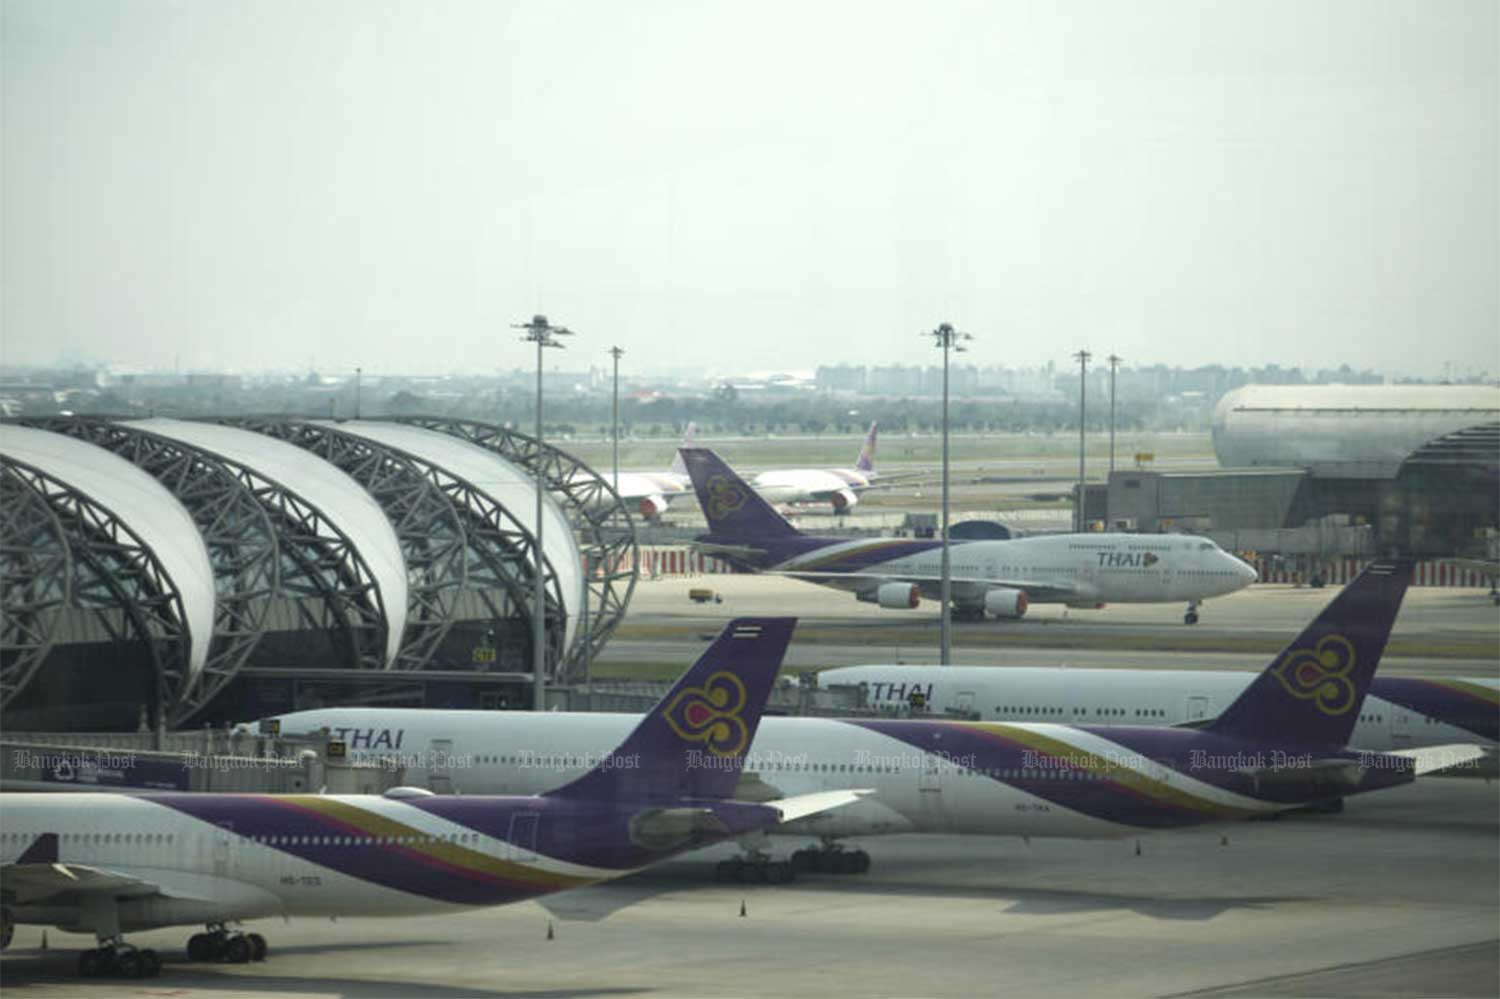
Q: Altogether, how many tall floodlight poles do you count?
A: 5